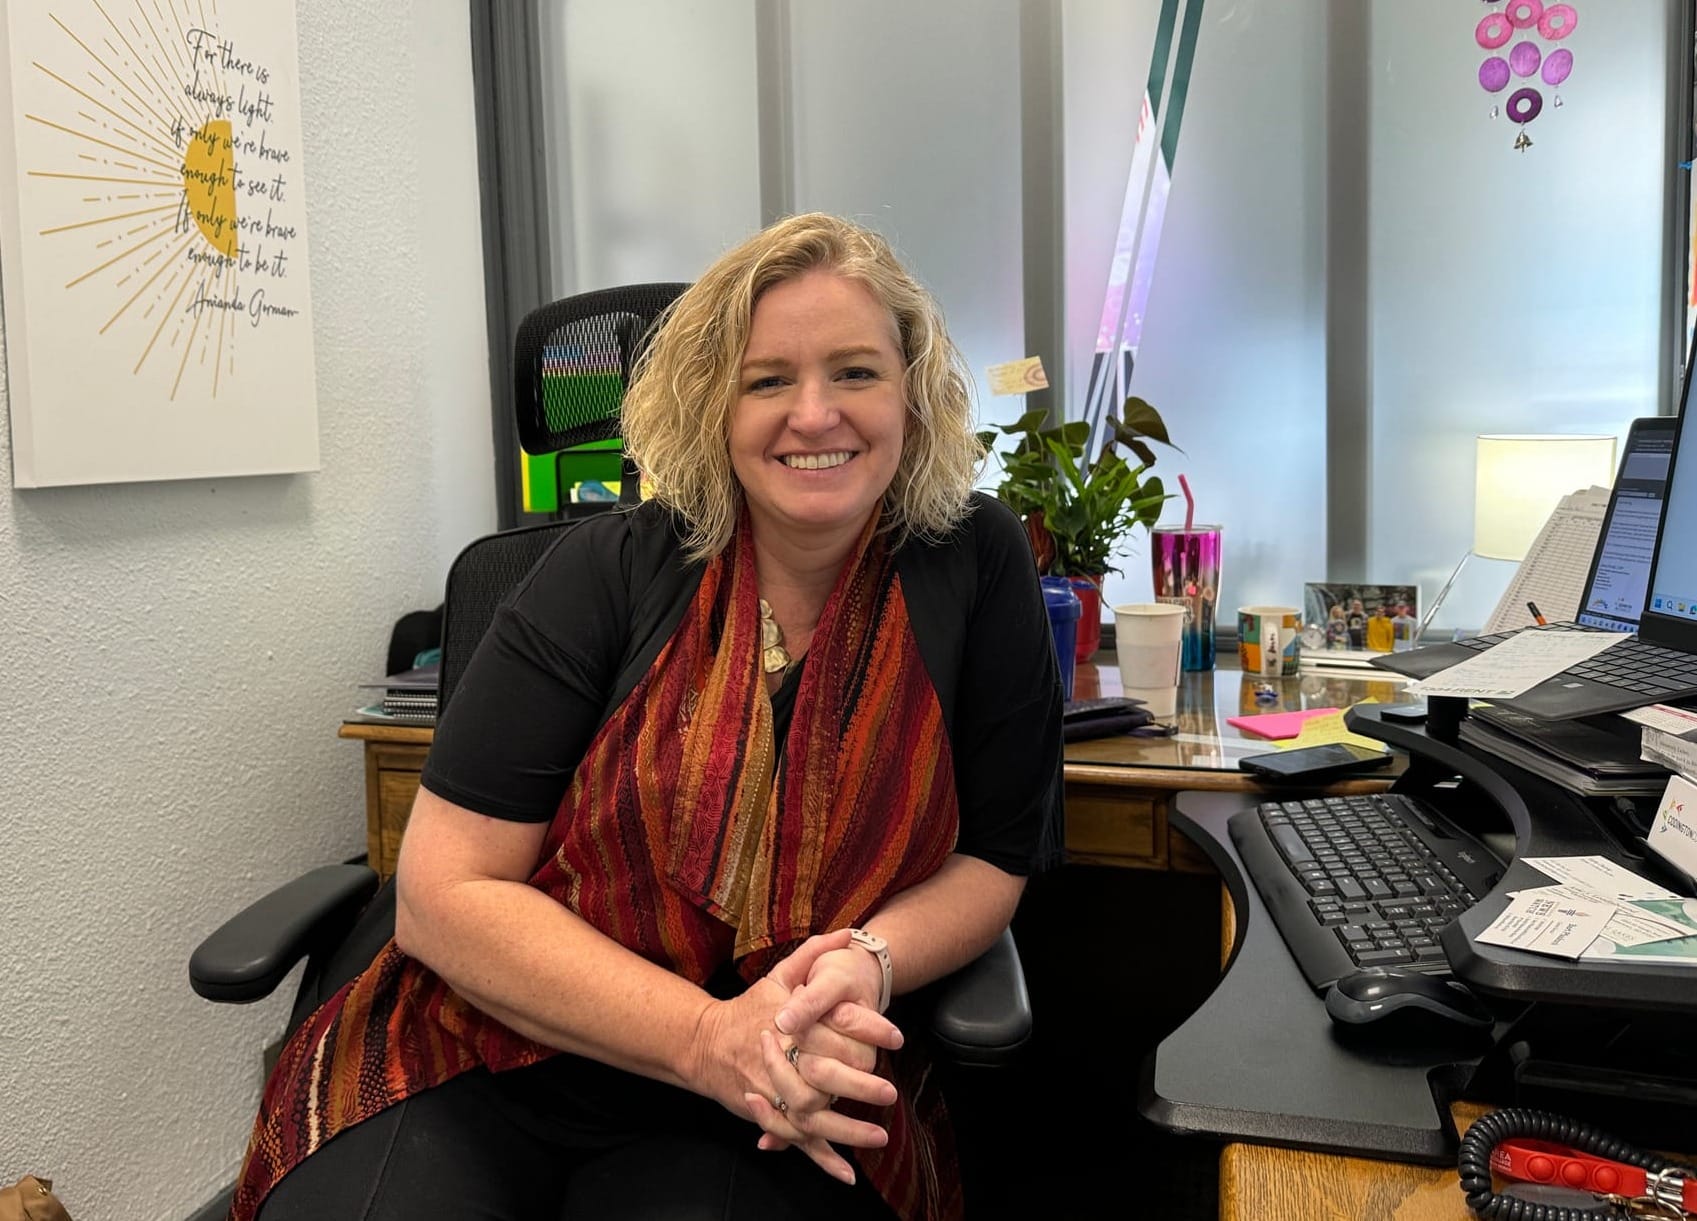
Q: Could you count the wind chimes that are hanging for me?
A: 1